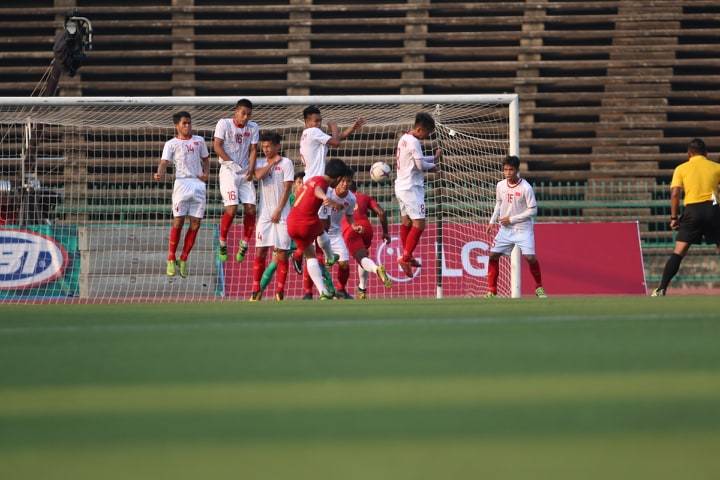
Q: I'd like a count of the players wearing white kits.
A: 7